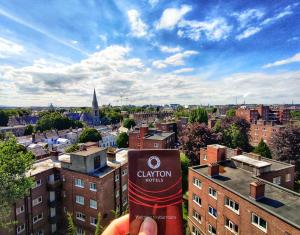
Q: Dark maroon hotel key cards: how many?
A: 1